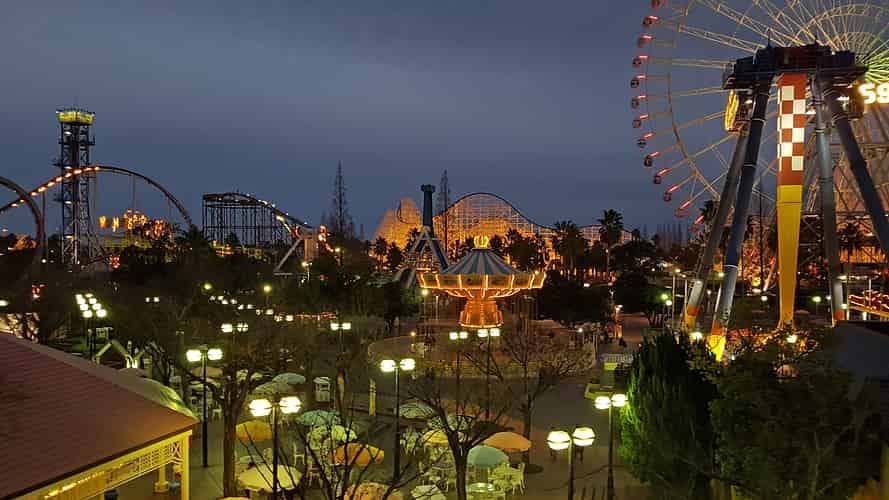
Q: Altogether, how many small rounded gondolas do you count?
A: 13